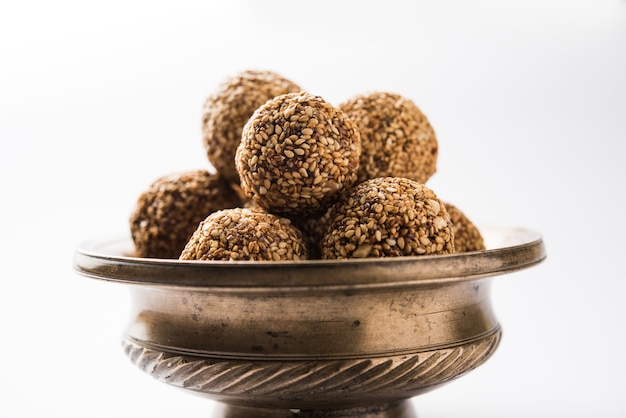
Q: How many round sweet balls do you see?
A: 7